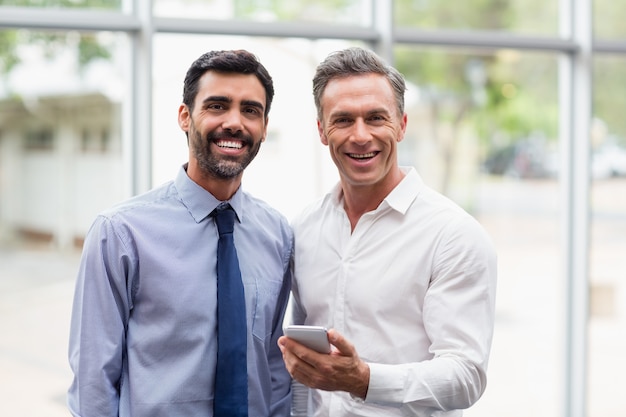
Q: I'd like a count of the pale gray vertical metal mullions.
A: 3